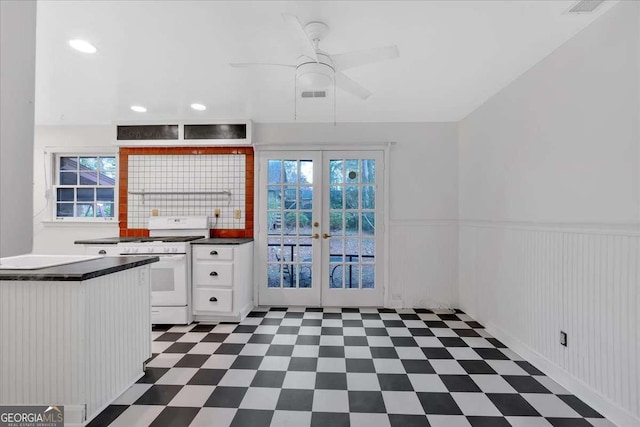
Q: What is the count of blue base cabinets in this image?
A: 0